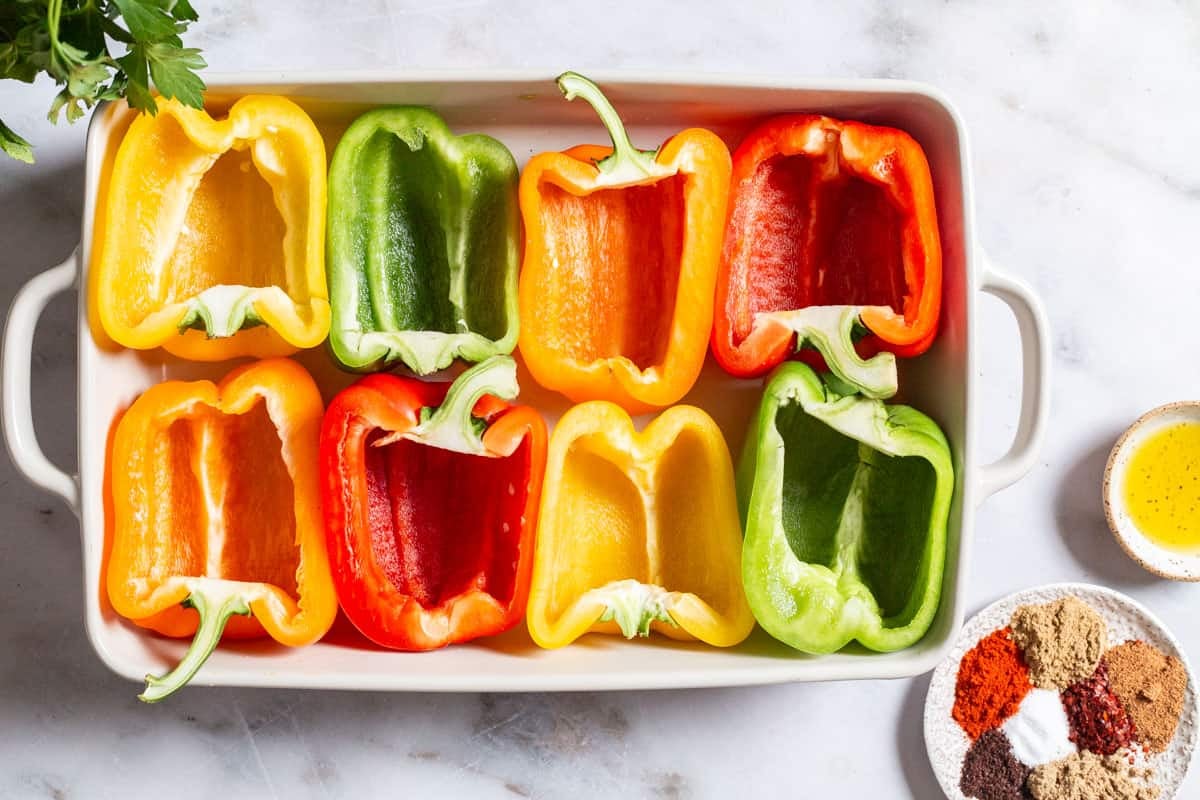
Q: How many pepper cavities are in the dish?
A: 8